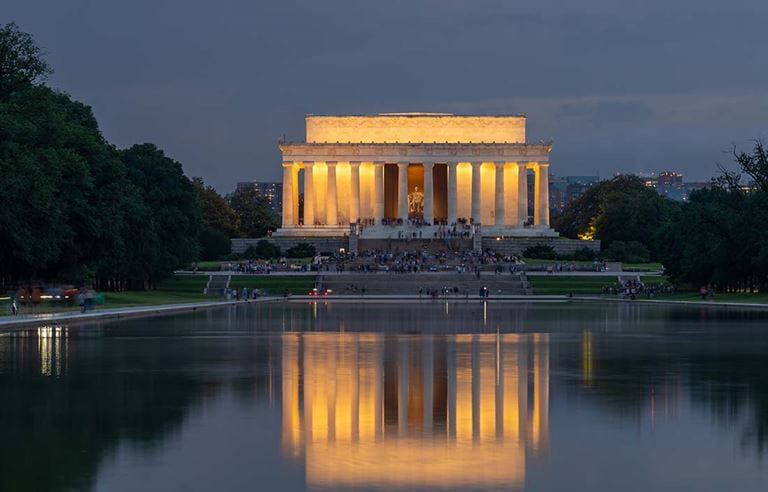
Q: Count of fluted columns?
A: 12